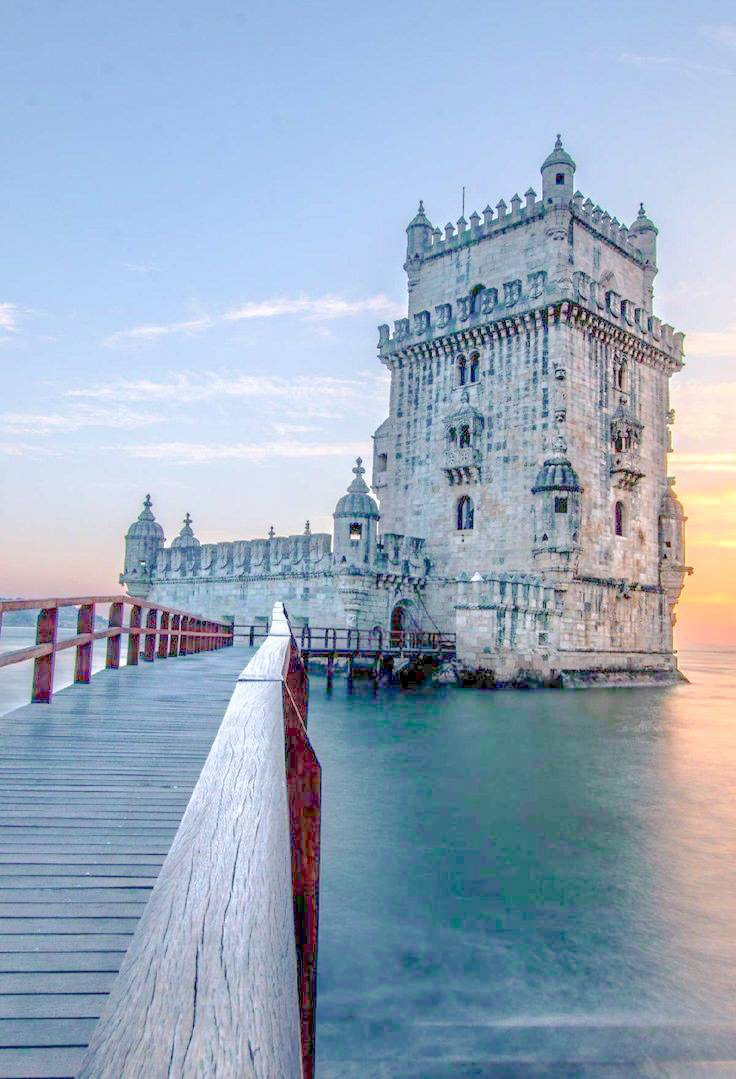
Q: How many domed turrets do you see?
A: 8